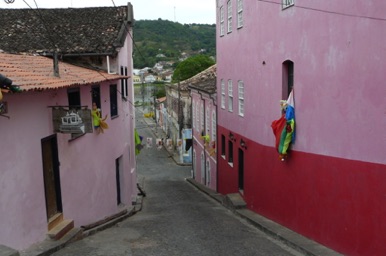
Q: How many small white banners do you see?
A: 4